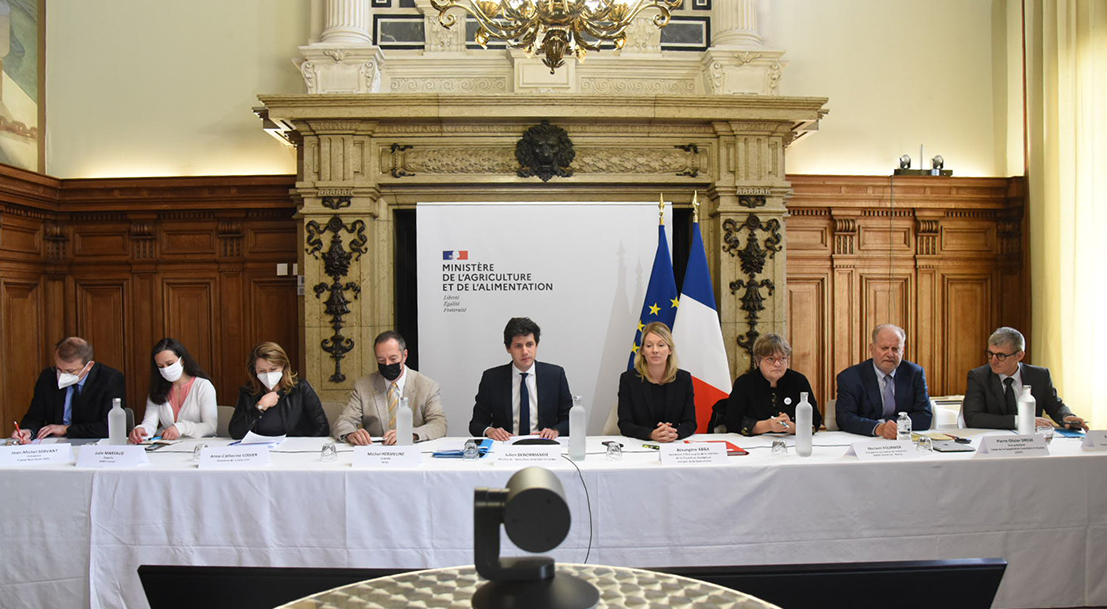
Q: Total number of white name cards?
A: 9